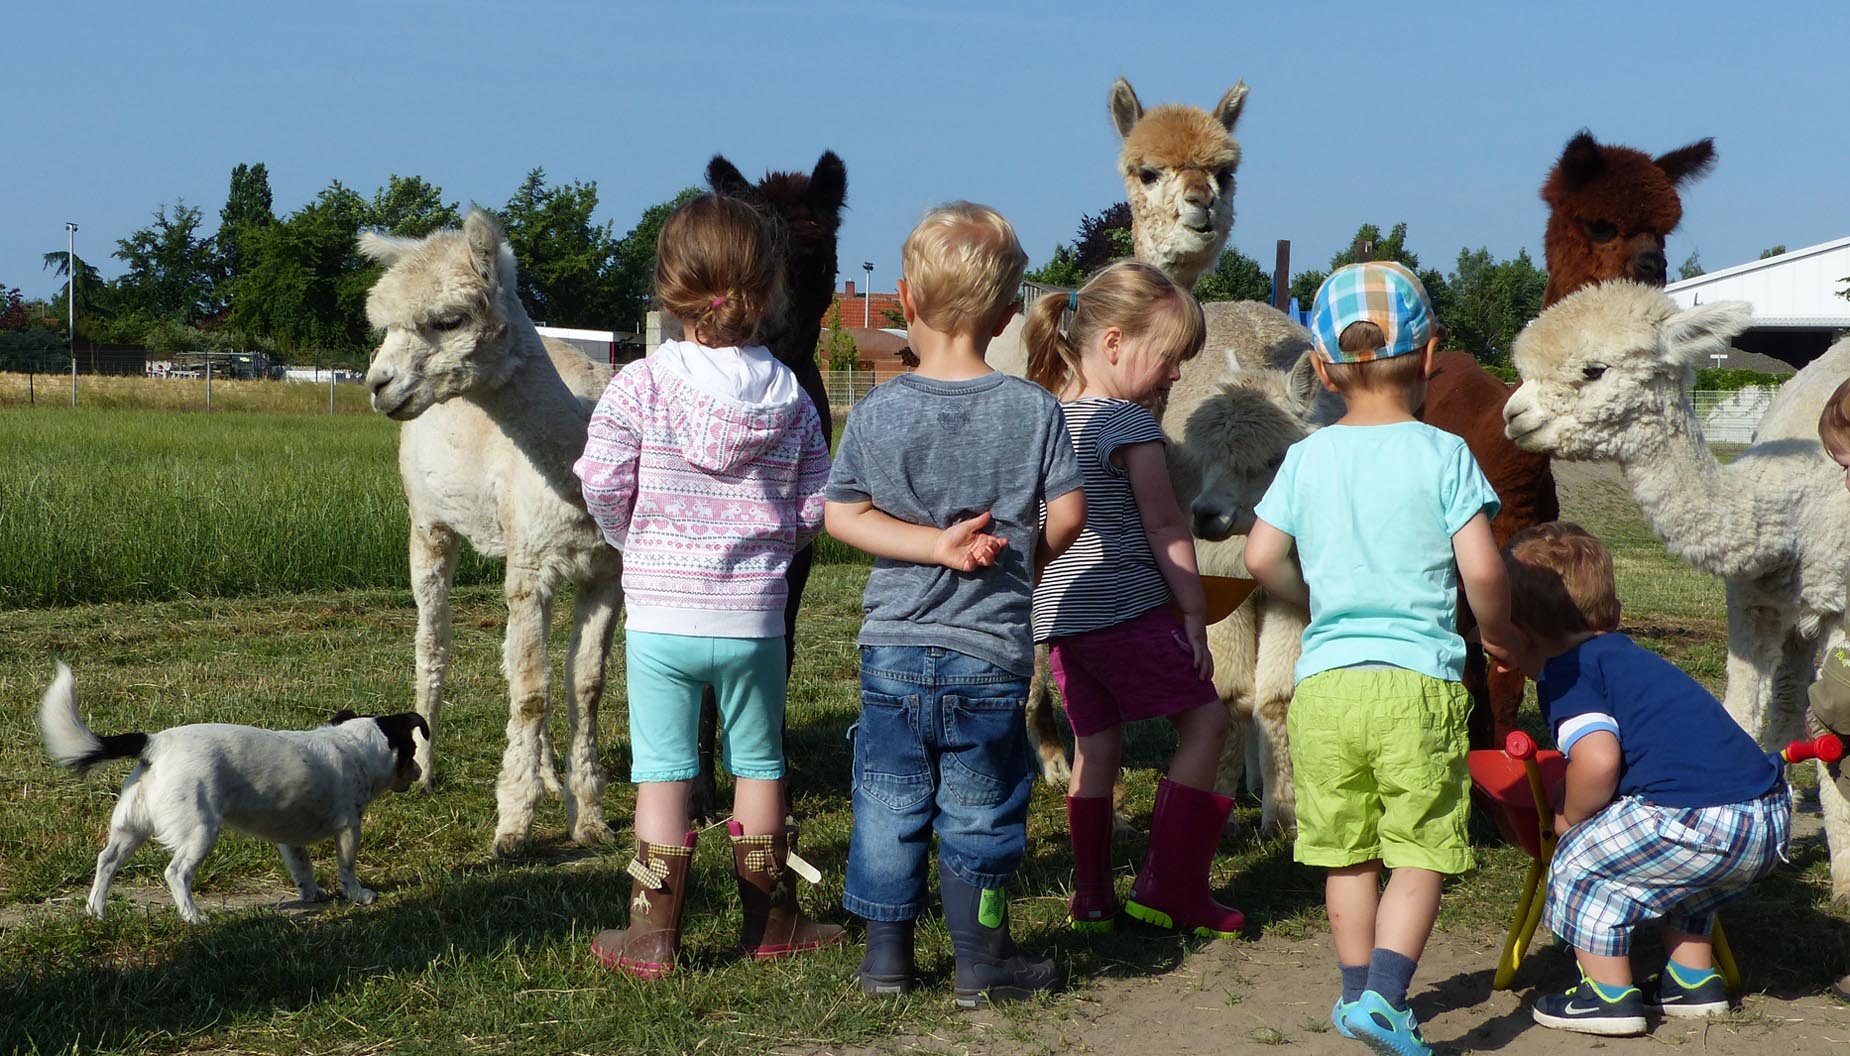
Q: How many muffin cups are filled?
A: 0